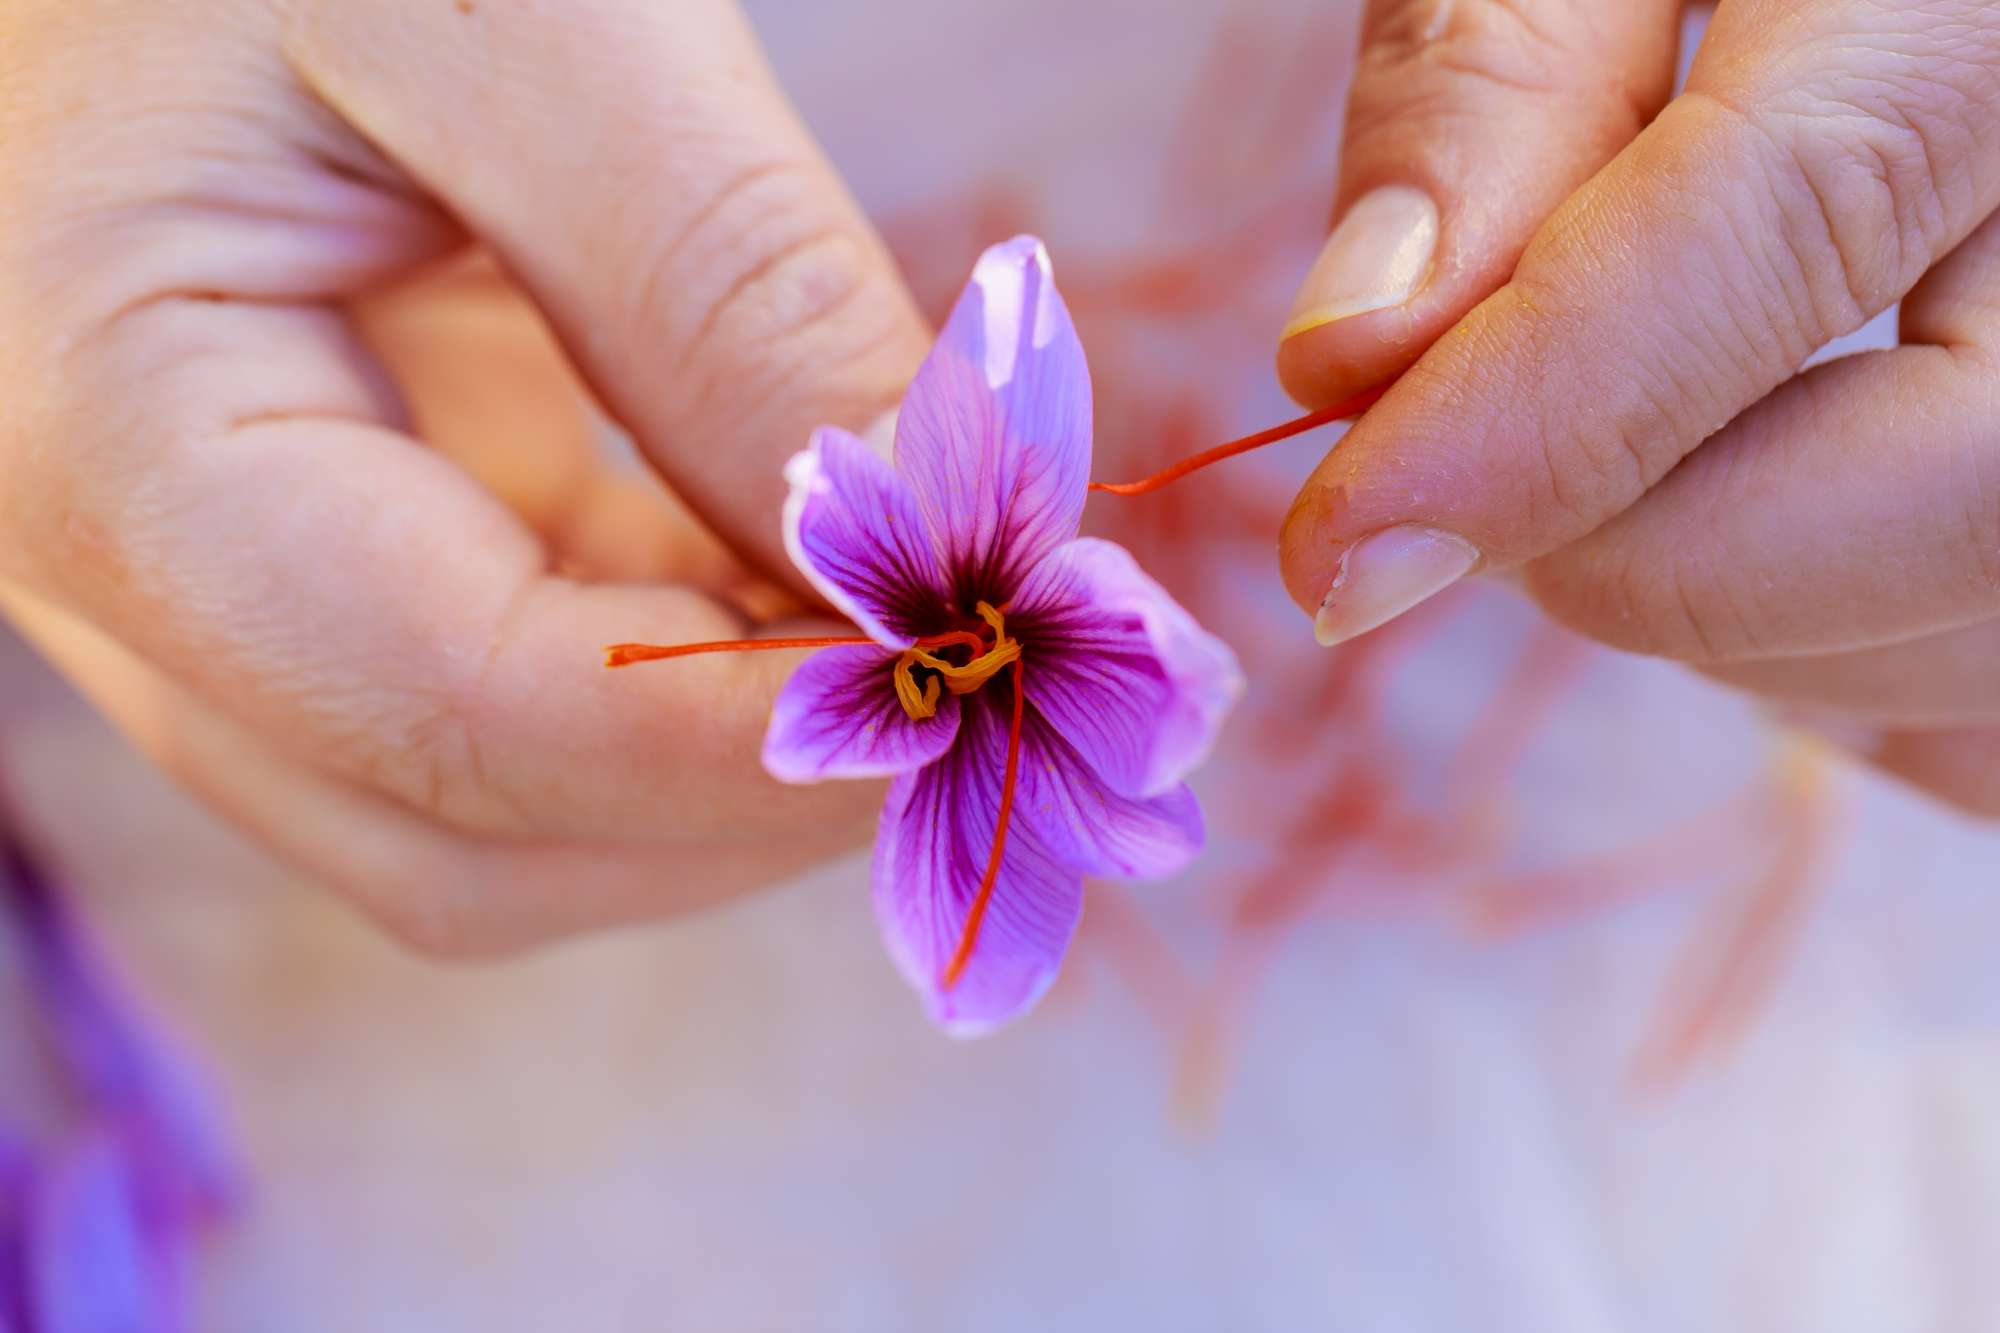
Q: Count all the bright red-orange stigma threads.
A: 3